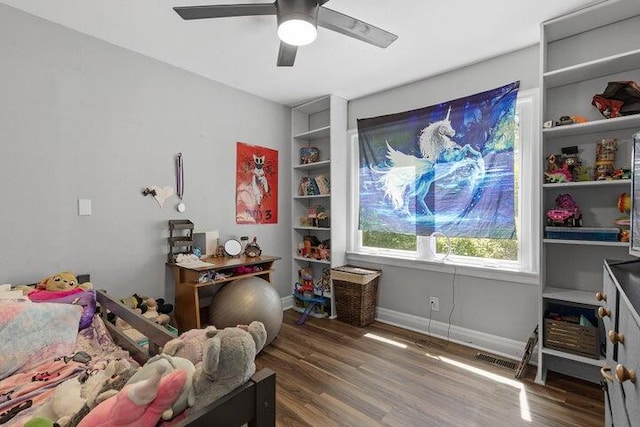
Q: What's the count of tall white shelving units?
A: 2